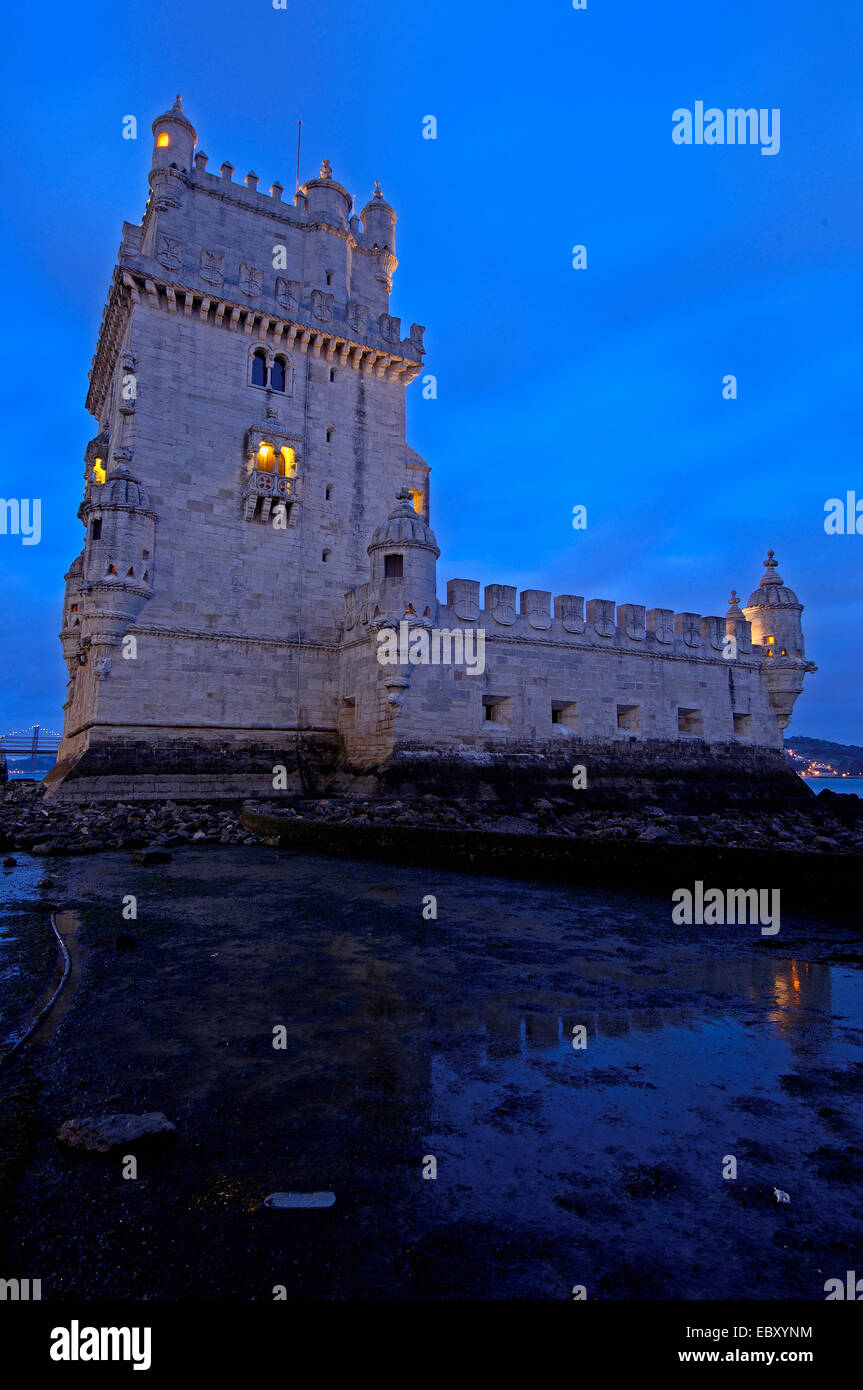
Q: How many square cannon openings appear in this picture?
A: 5